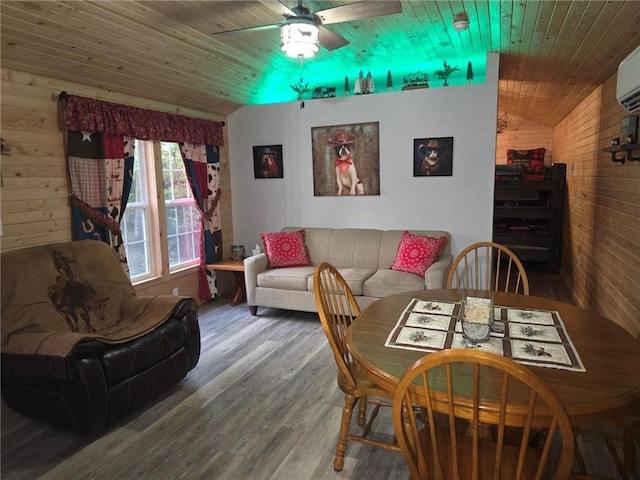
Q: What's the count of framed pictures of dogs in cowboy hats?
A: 3